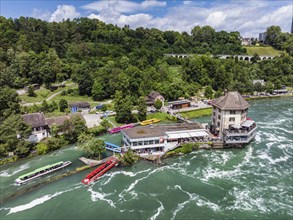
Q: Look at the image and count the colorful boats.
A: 5